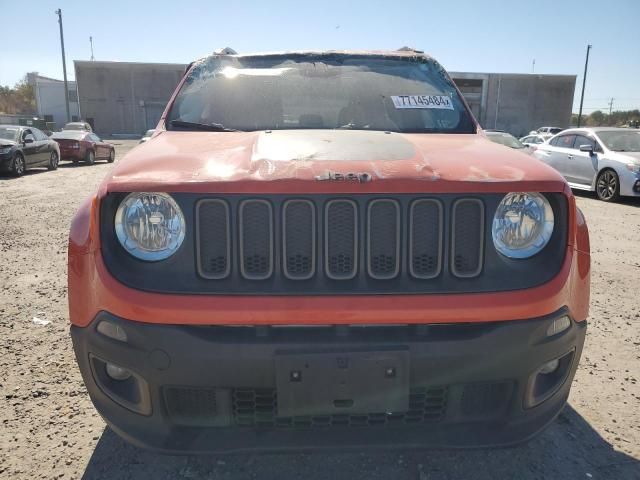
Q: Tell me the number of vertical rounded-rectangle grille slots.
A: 7